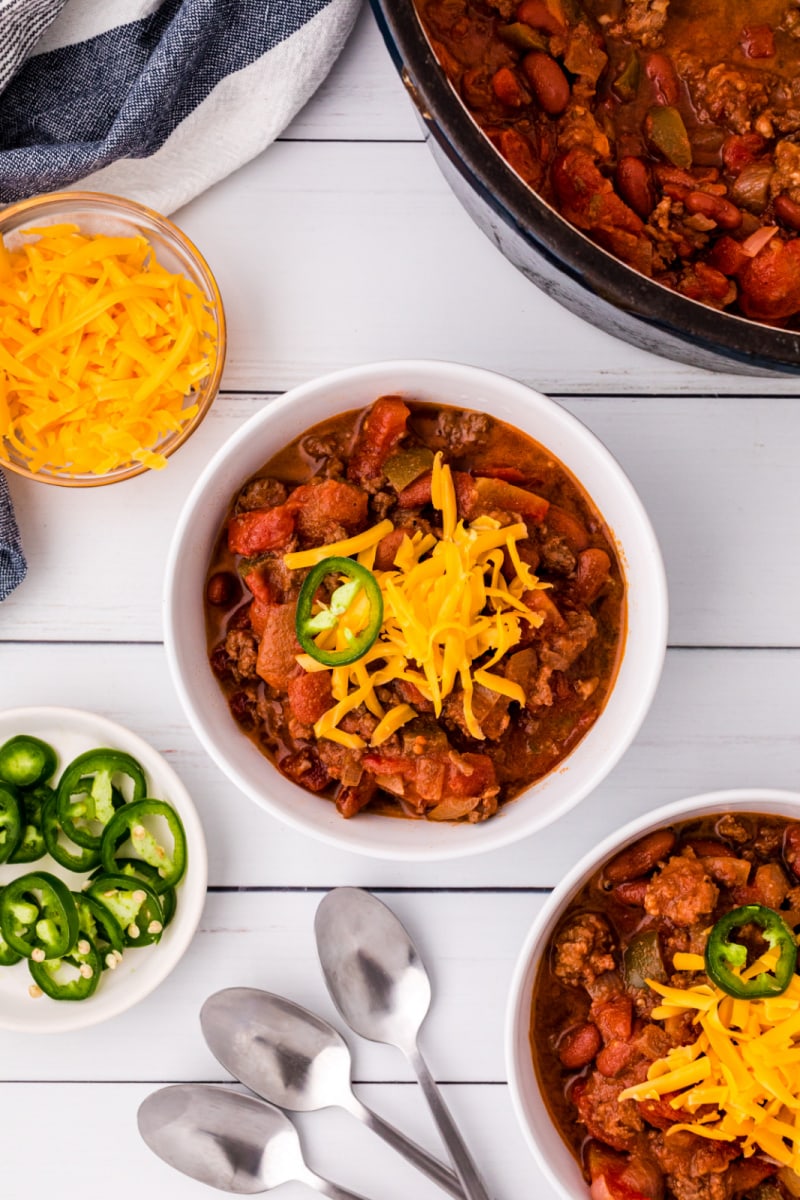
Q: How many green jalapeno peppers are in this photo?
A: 14